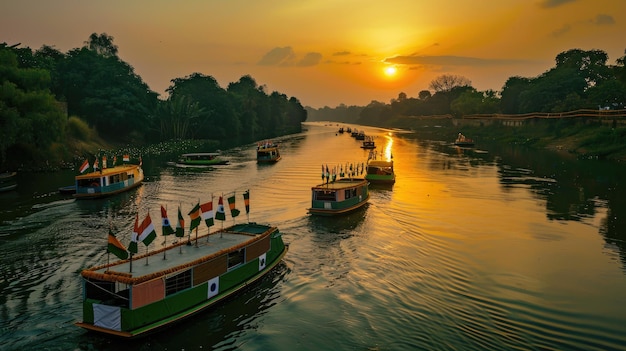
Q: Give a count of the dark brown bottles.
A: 0